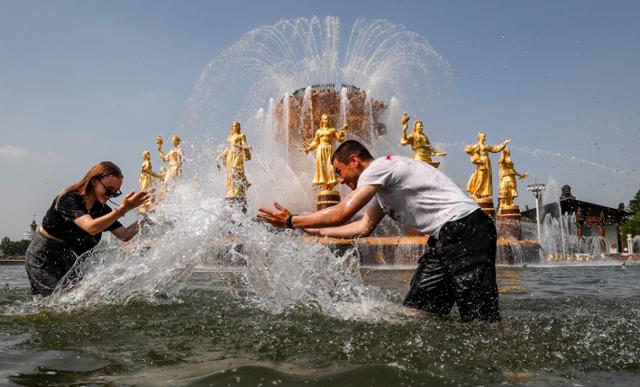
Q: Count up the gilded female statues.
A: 7